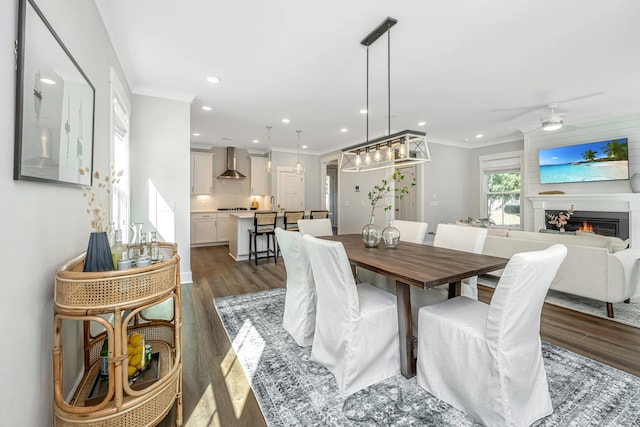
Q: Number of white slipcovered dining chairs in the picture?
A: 6